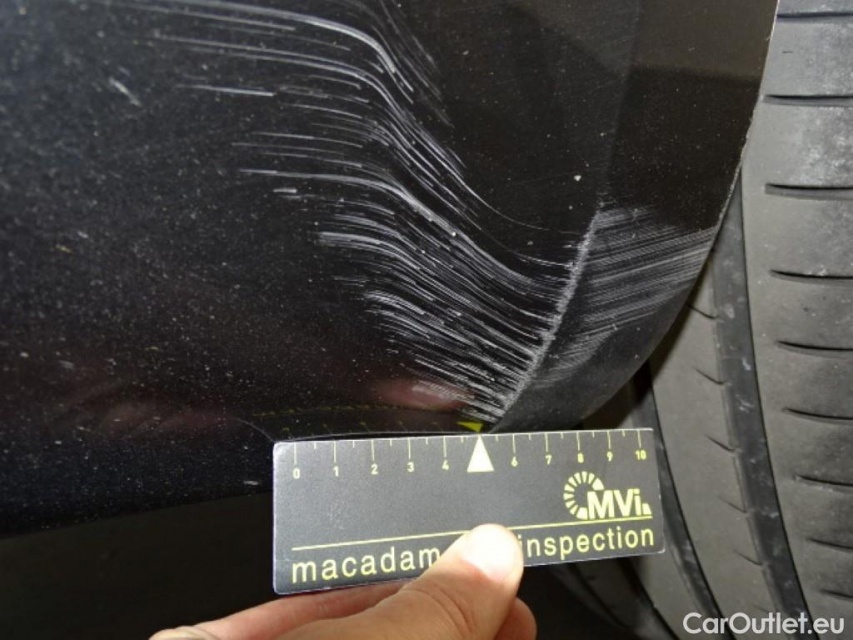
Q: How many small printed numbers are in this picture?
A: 10